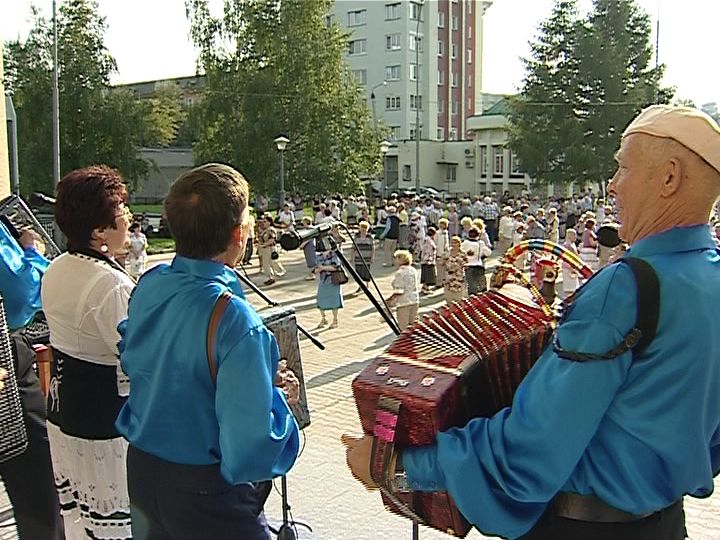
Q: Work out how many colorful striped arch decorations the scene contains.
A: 2